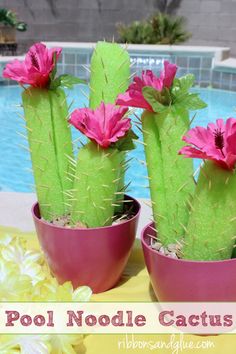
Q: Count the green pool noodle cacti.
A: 5